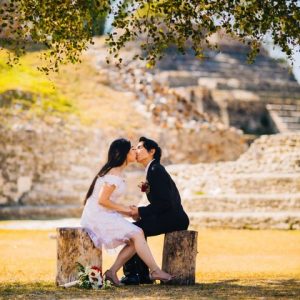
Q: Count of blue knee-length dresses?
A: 0